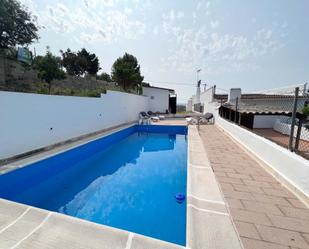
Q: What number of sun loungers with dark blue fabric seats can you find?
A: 2